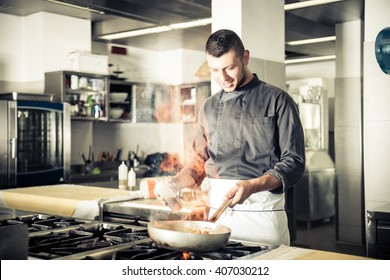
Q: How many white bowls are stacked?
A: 2